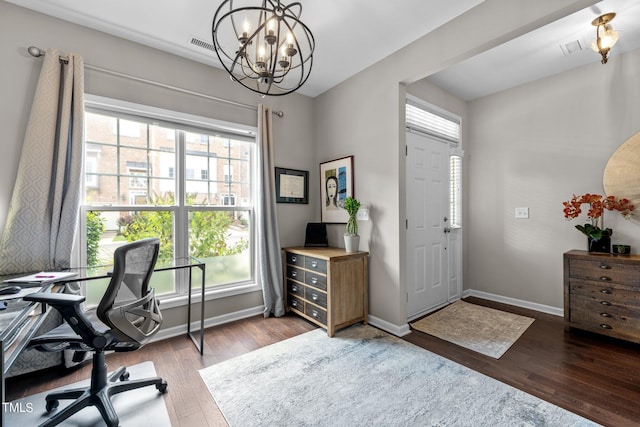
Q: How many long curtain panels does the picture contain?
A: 2